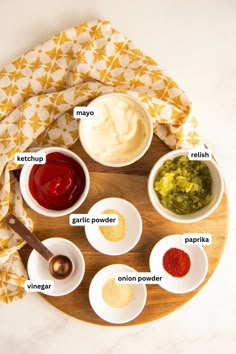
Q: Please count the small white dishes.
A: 4